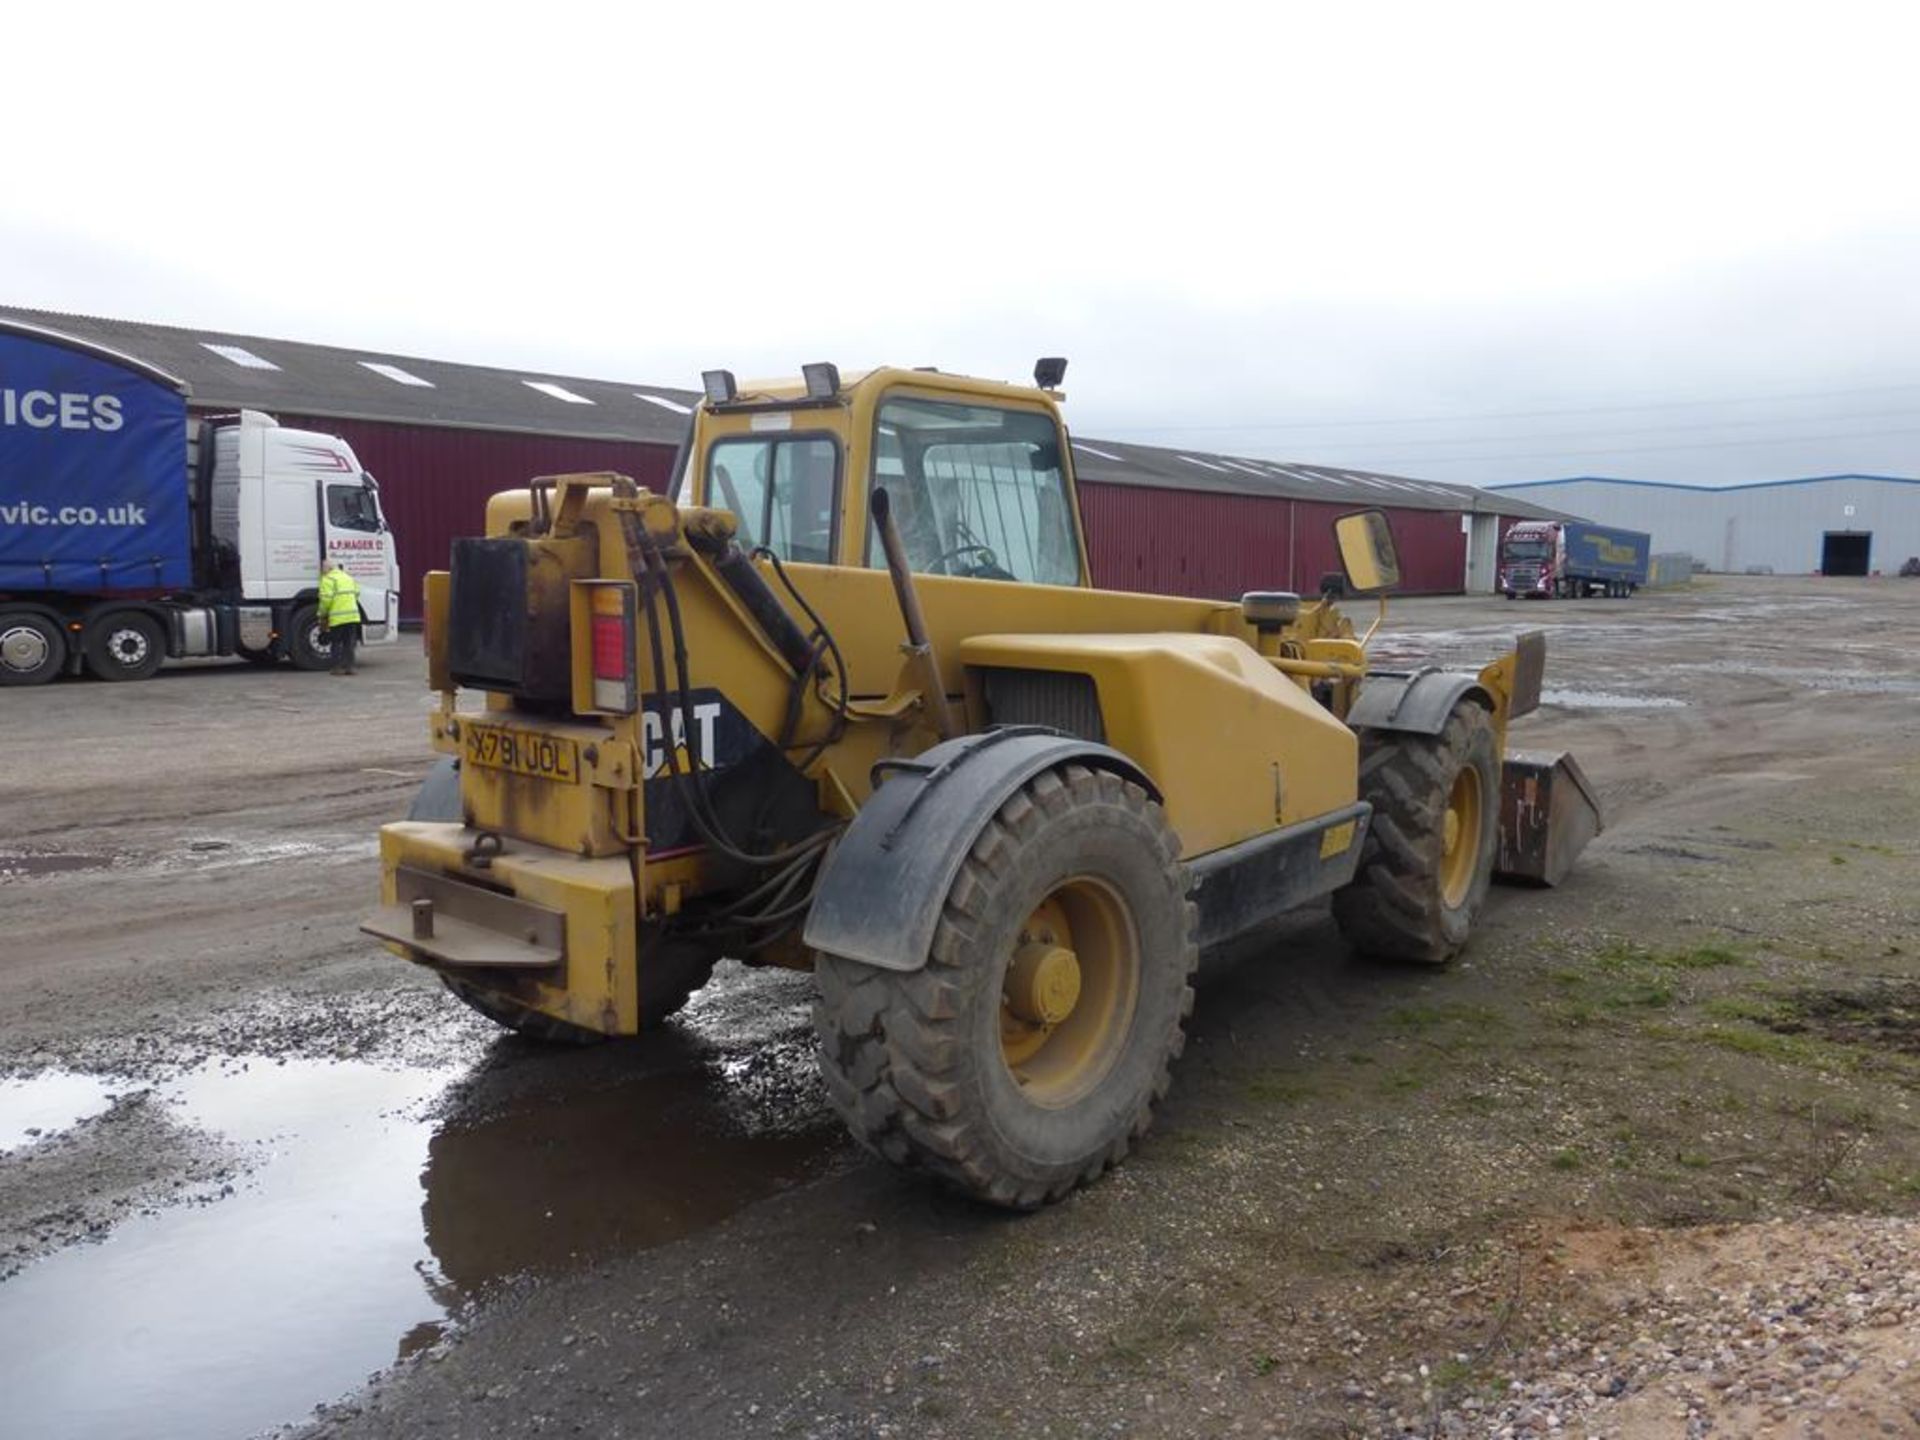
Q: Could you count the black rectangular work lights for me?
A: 3